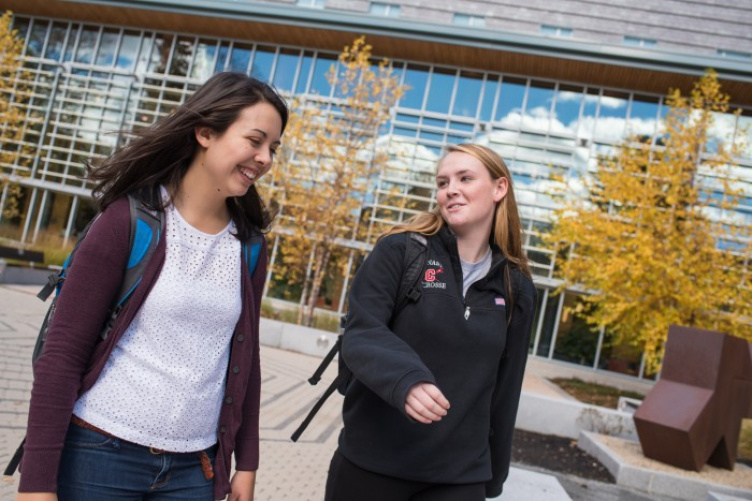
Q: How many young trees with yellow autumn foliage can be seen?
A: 3